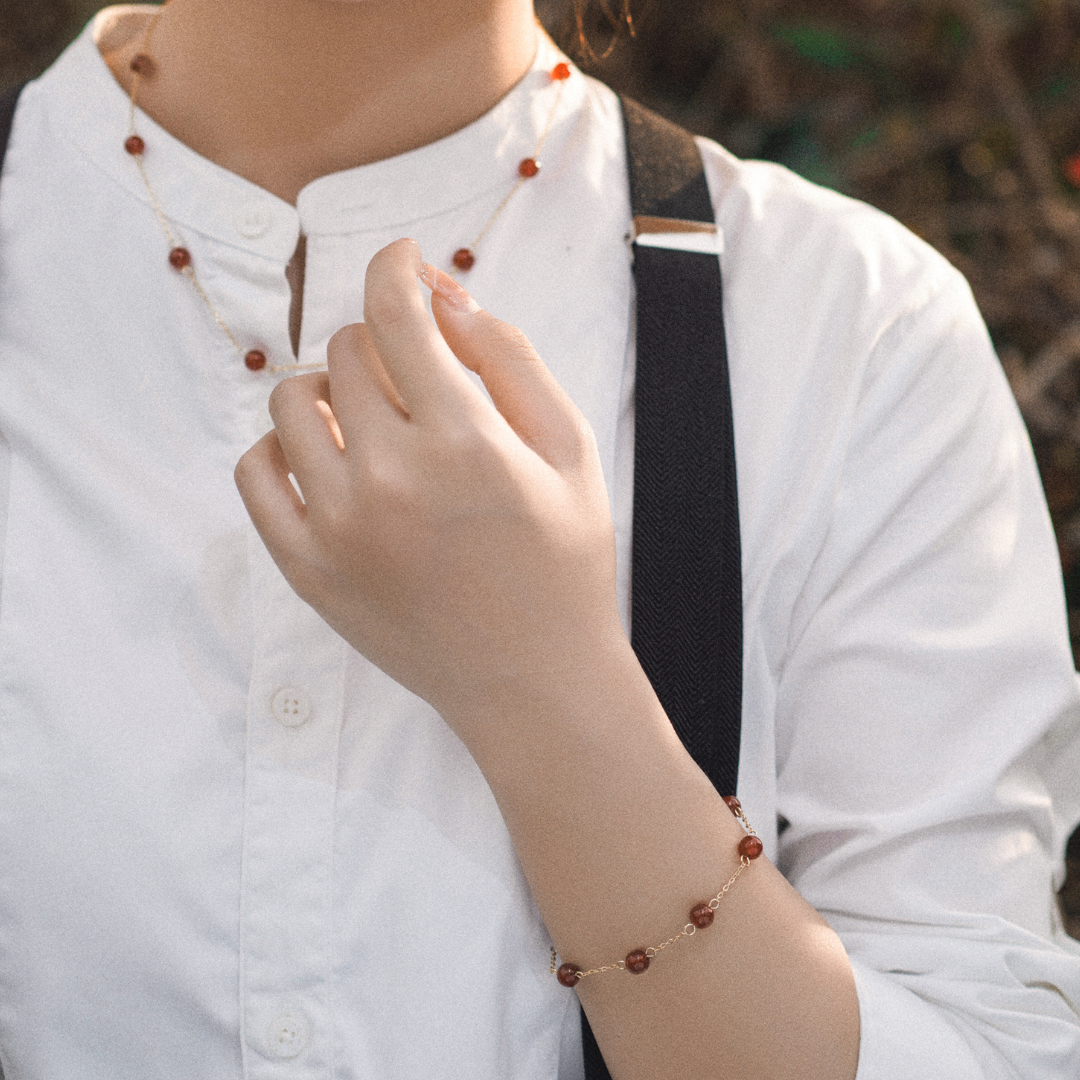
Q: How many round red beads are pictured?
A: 12